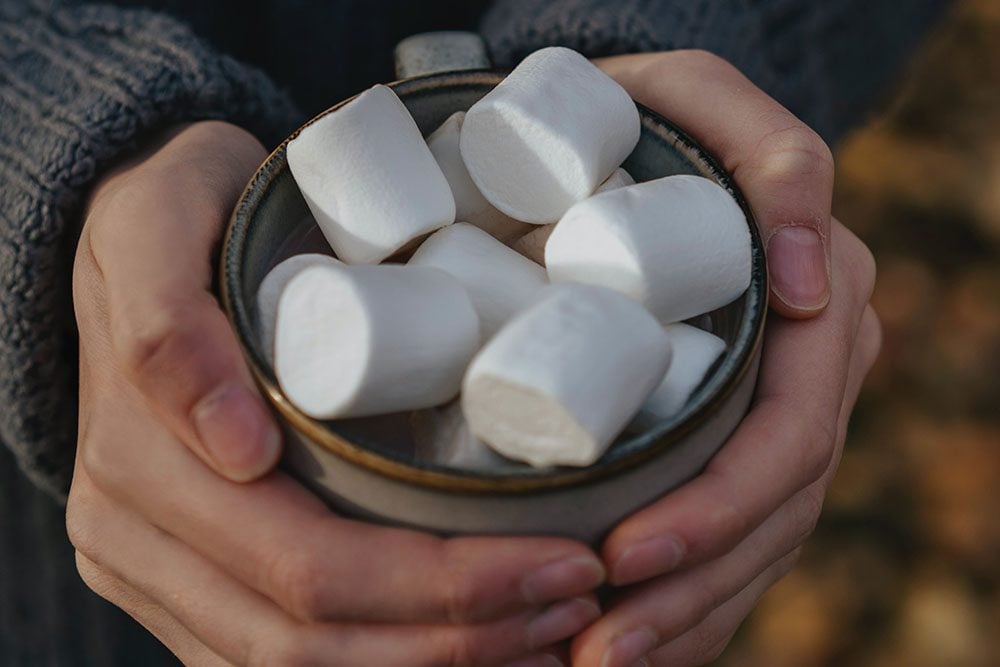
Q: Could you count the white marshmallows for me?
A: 11